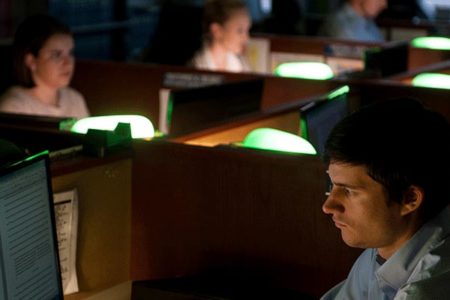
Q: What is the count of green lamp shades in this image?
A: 5